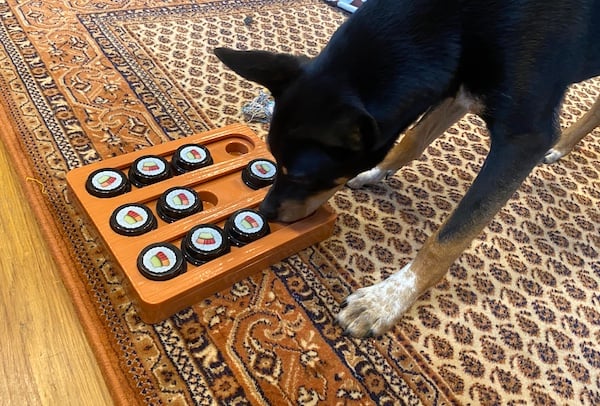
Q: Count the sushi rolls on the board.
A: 9